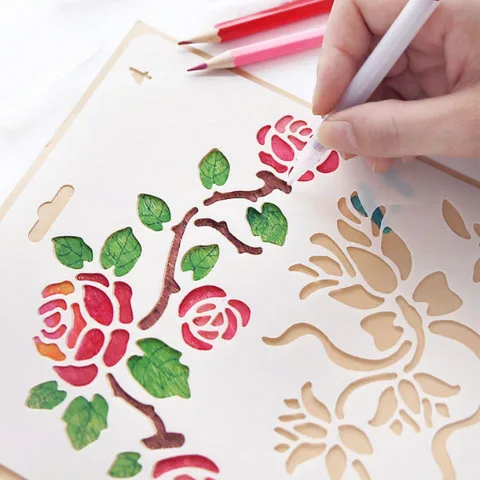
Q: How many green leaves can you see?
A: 10